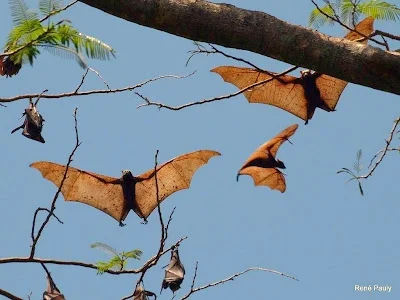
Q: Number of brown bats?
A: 3